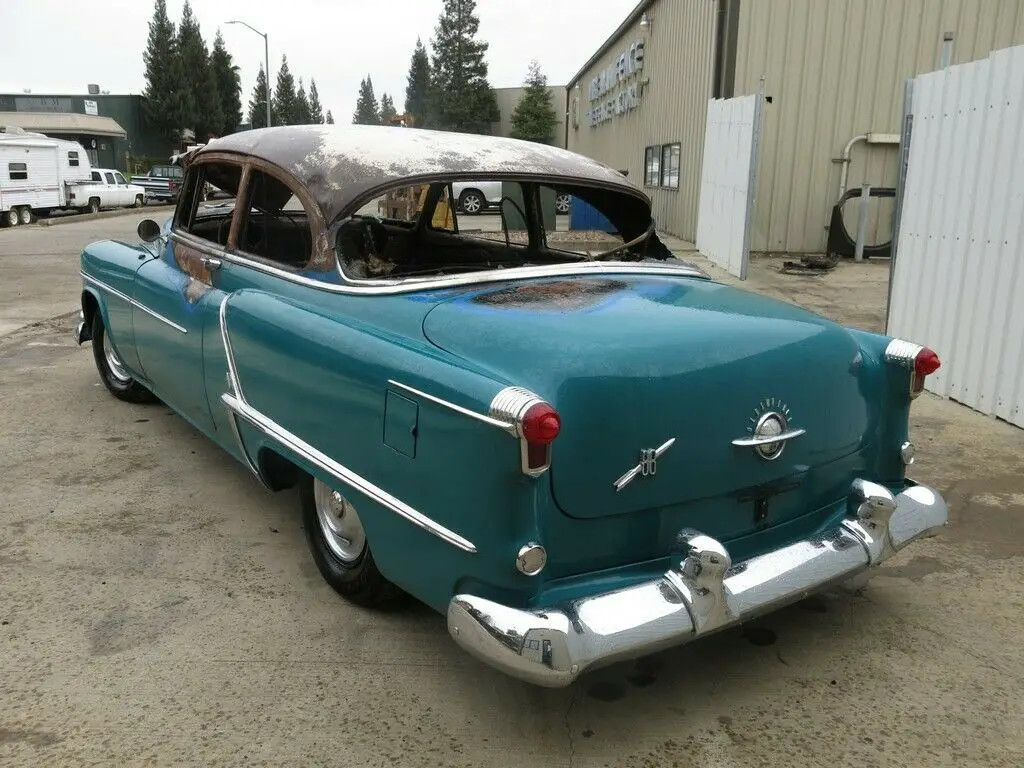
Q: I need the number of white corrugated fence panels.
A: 2